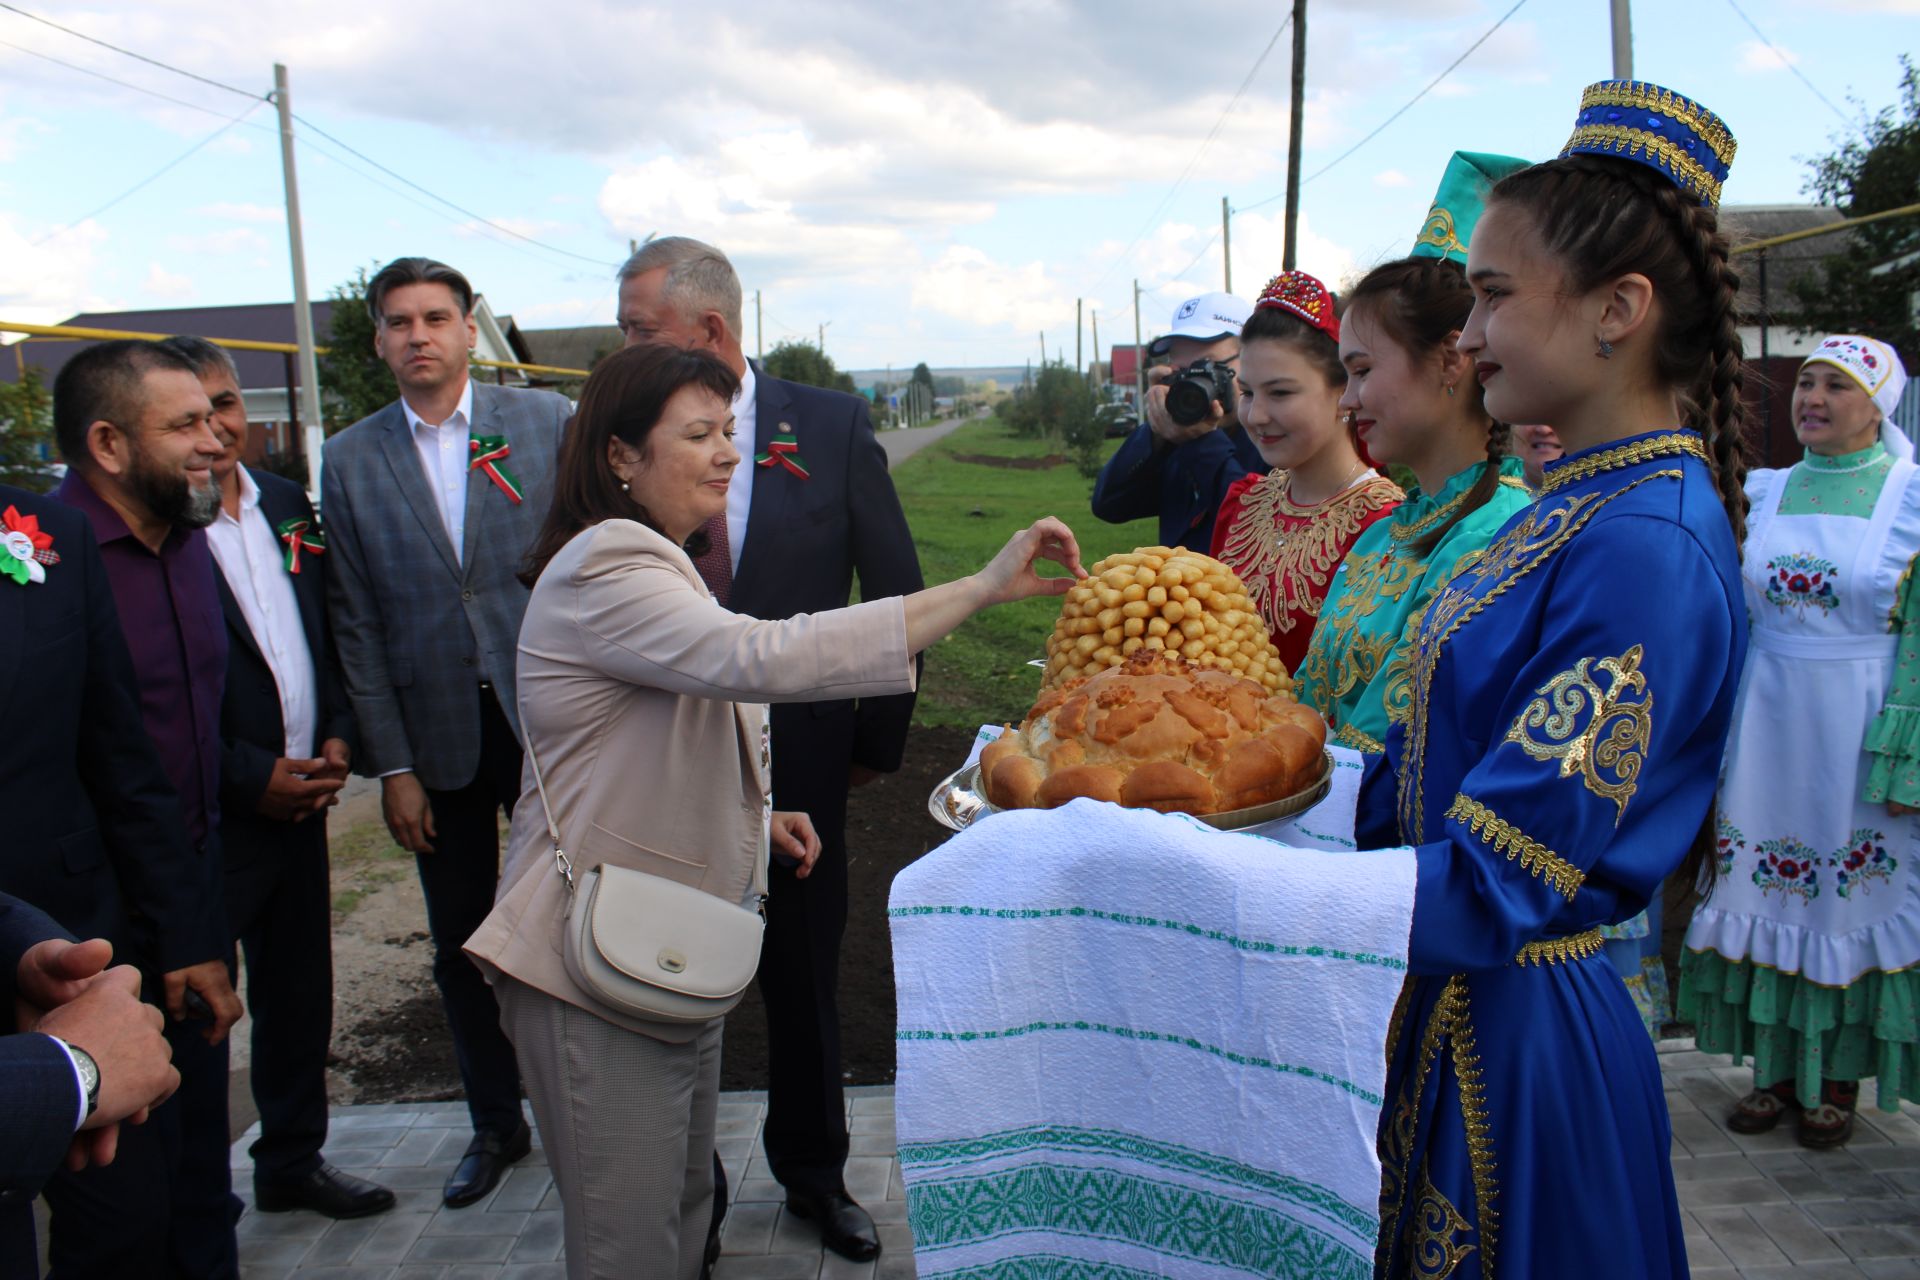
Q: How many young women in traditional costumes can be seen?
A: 3